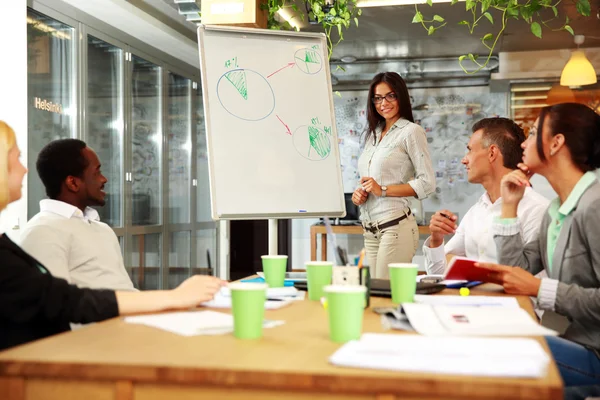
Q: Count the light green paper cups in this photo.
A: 5